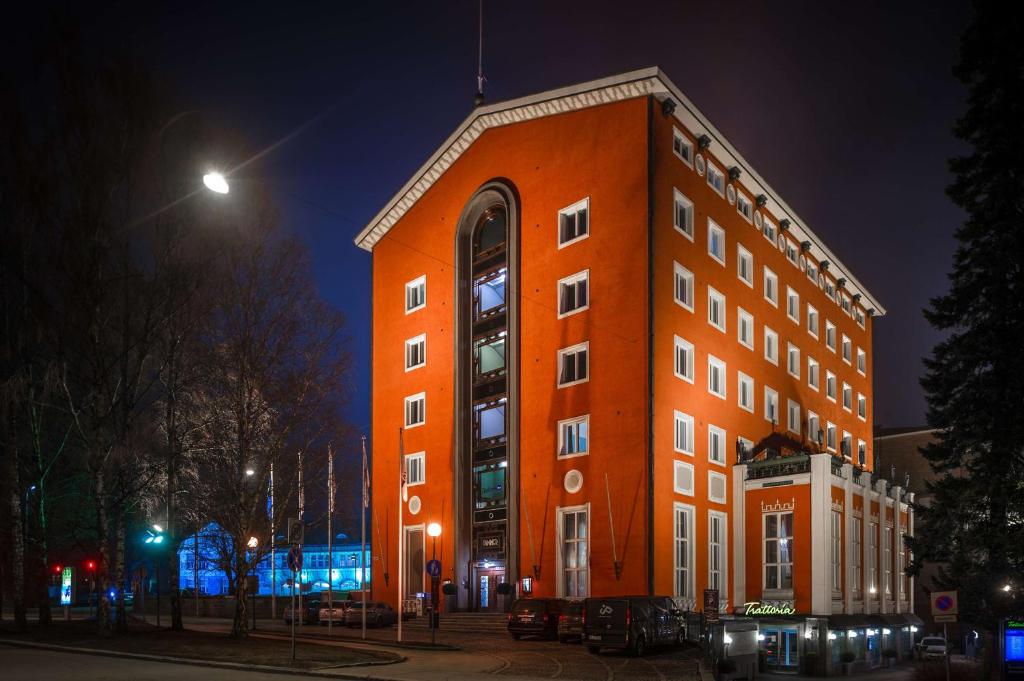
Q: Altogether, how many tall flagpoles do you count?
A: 5